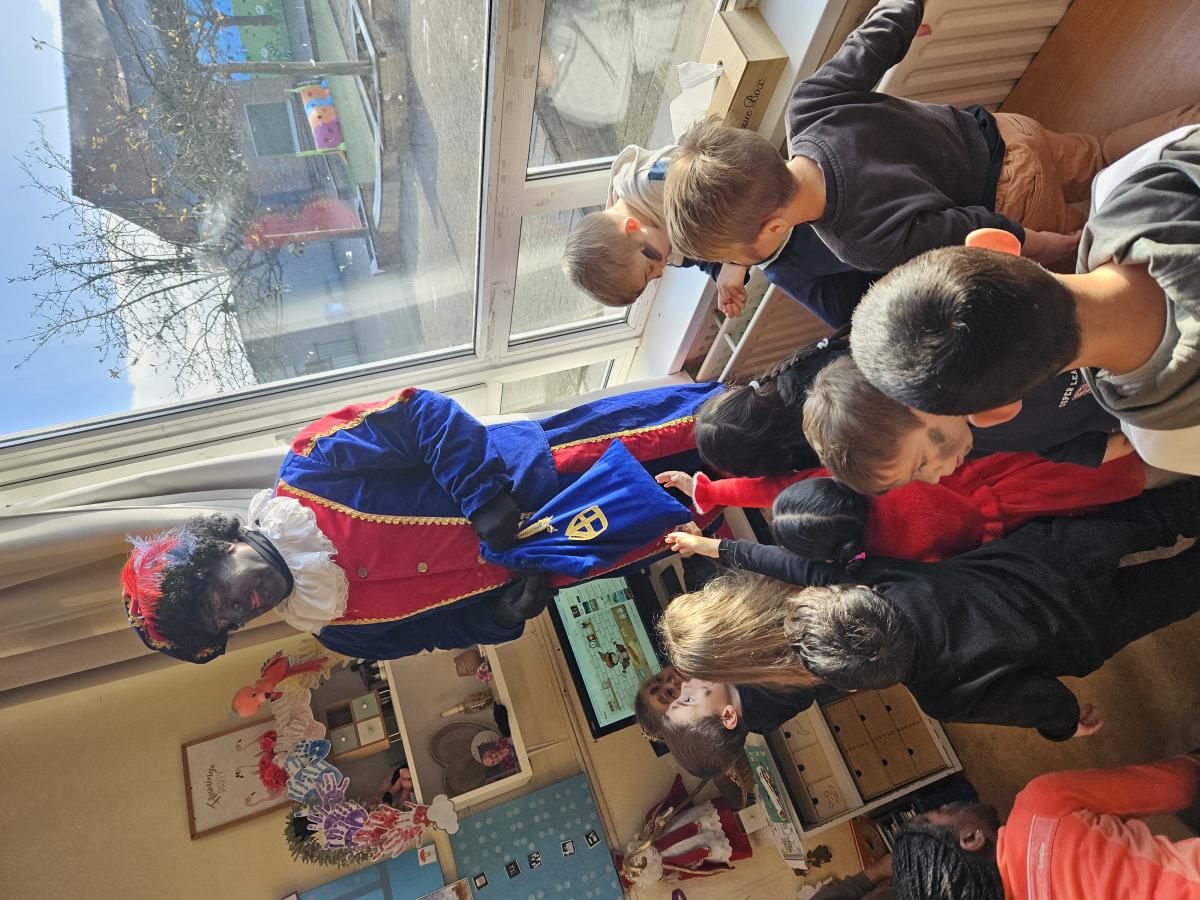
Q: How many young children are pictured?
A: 11